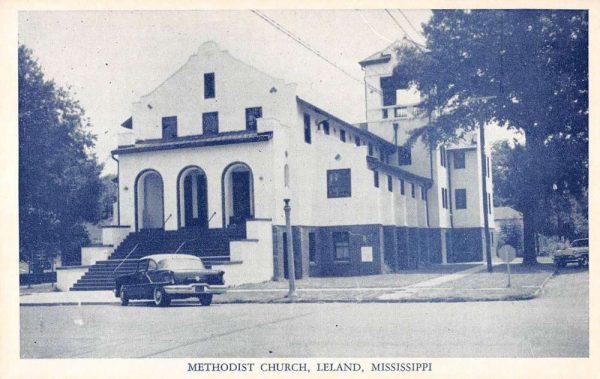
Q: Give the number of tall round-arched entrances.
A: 3